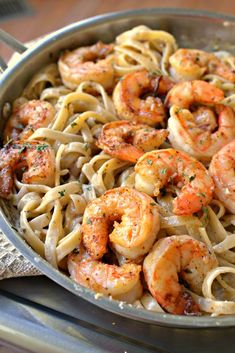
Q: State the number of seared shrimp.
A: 13